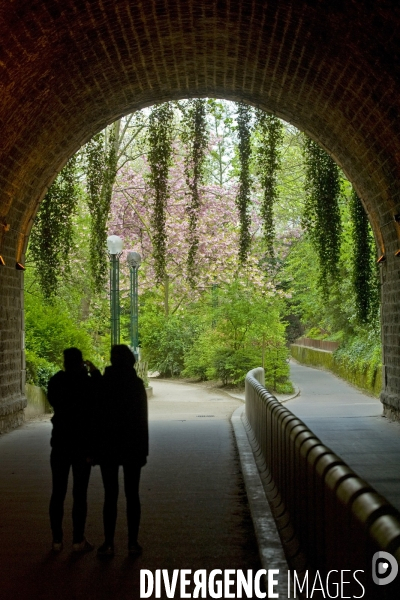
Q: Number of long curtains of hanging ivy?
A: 8